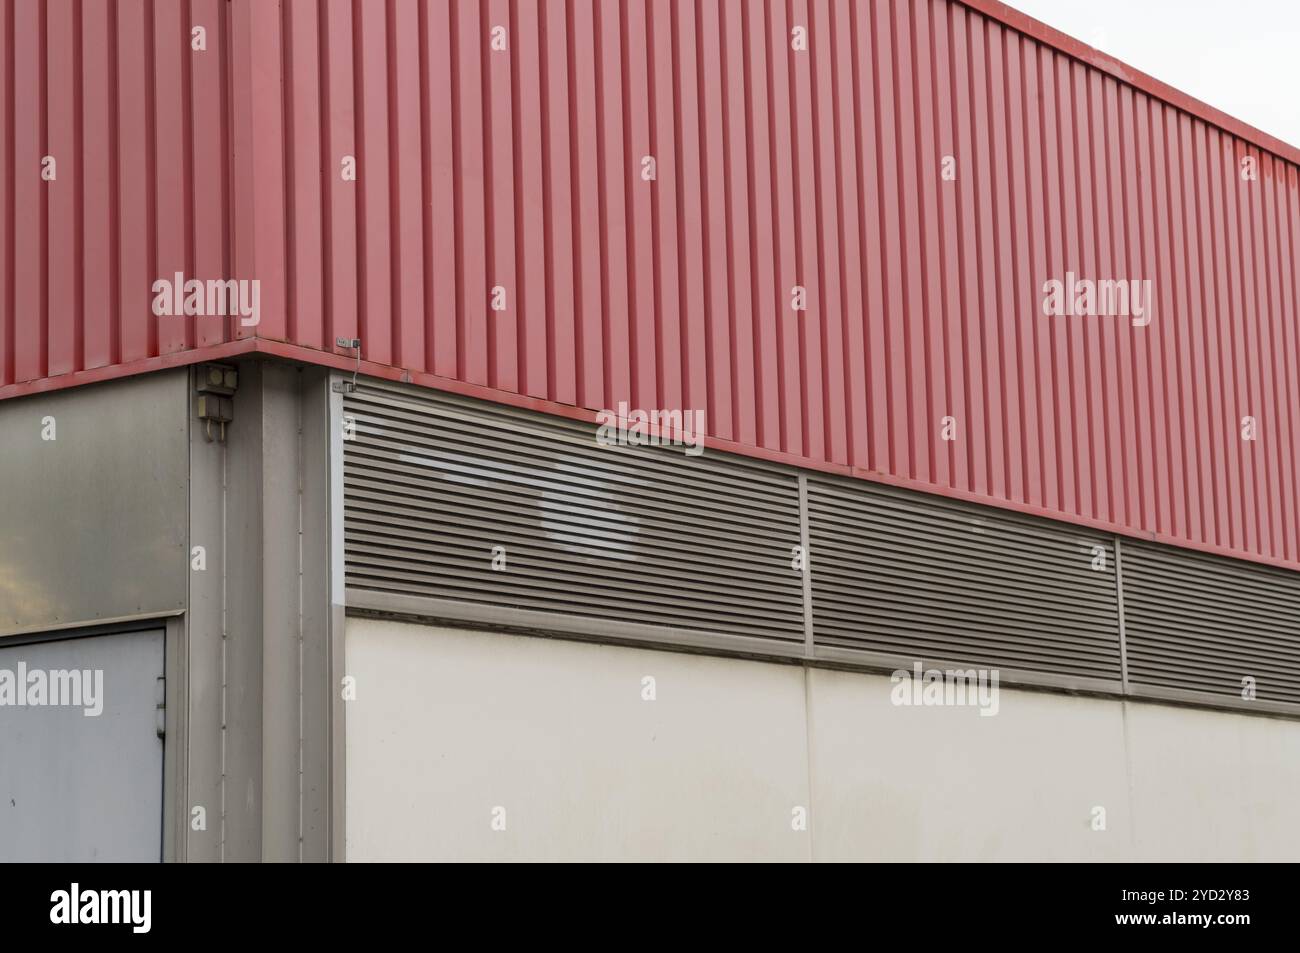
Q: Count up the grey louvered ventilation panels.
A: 3